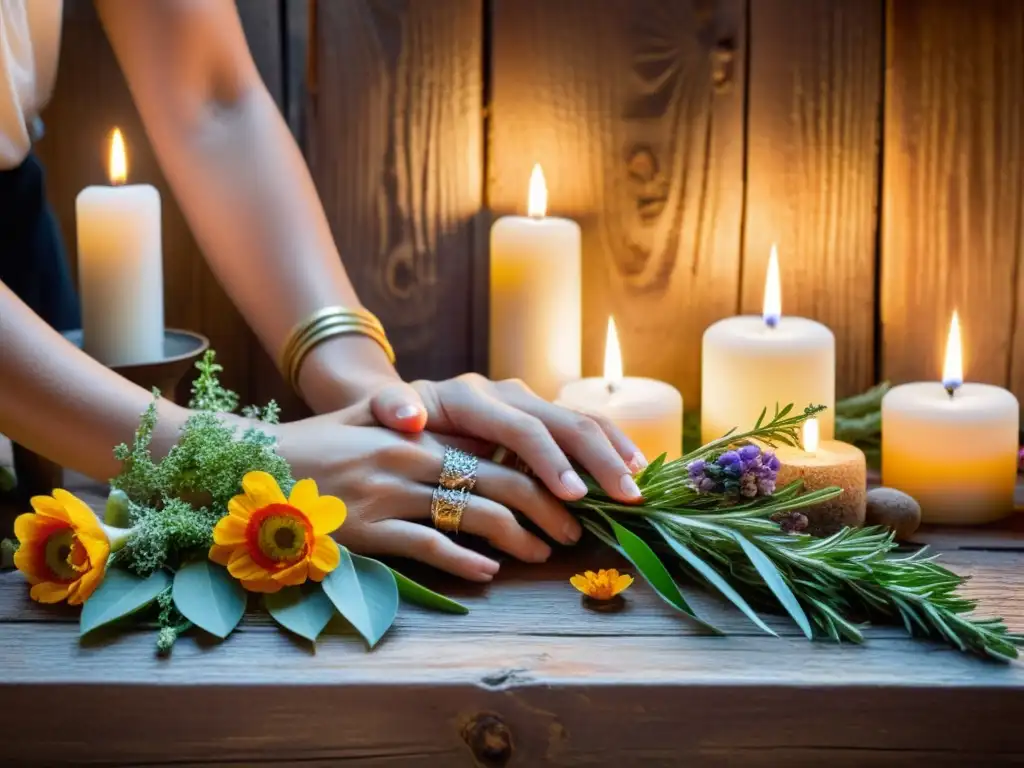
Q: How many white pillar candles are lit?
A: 5